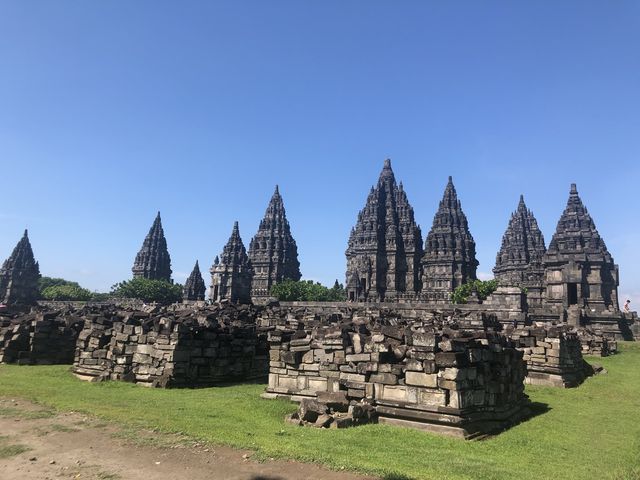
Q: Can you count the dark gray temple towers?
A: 9